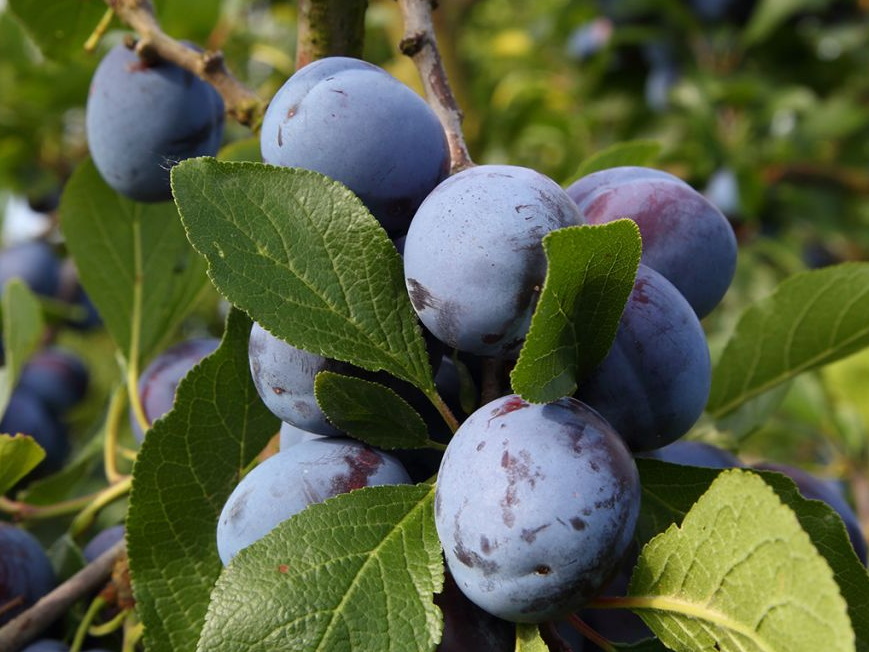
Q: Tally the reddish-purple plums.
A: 1